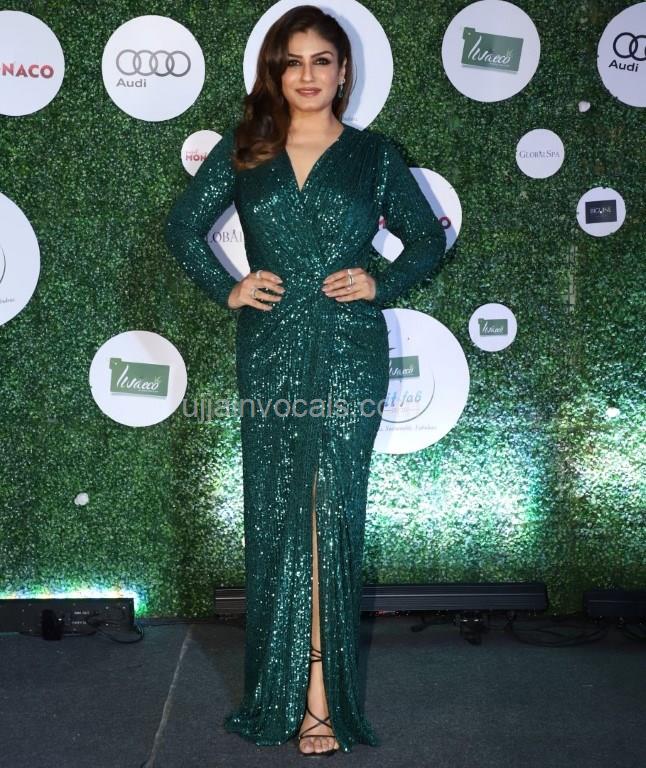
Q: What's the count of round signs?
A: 14